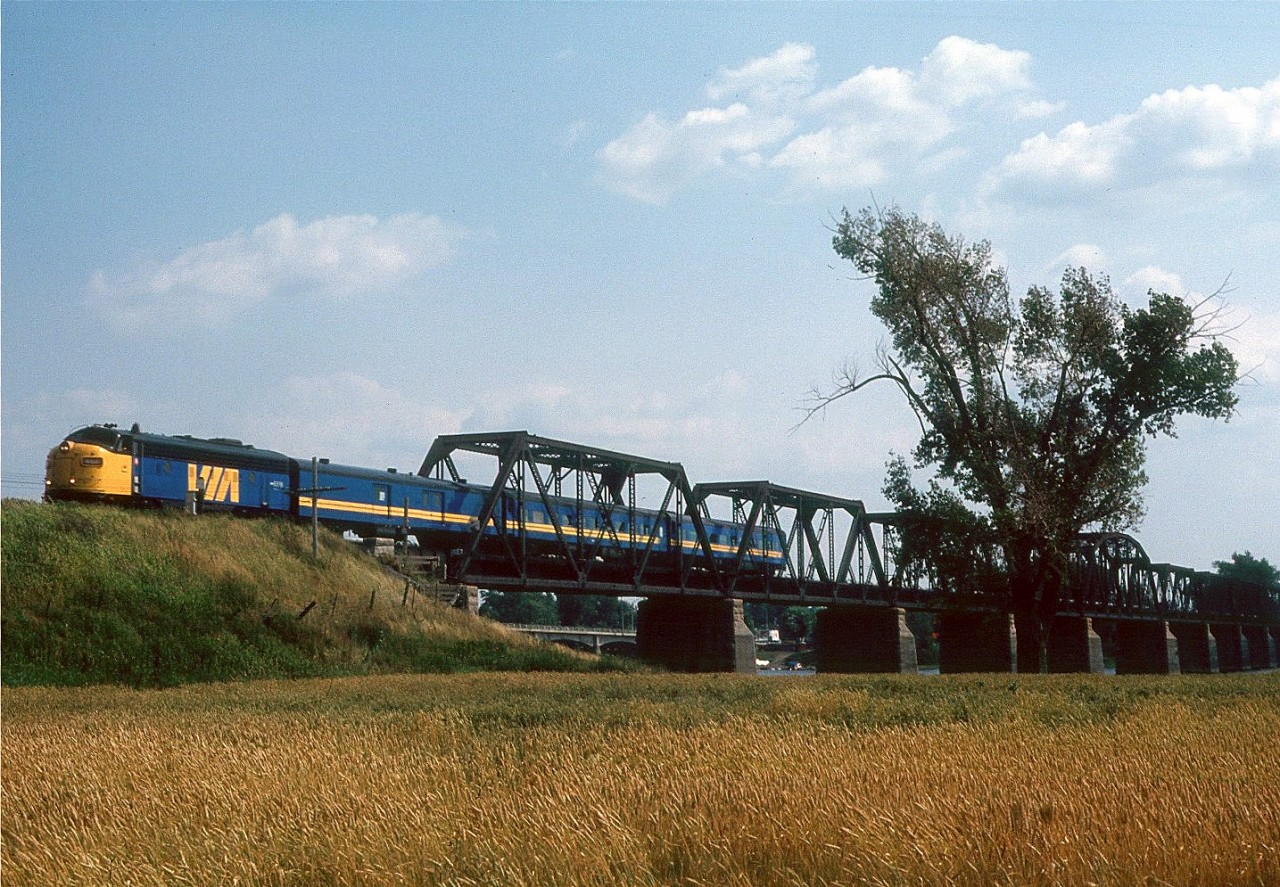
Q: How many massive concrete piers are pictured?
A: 8